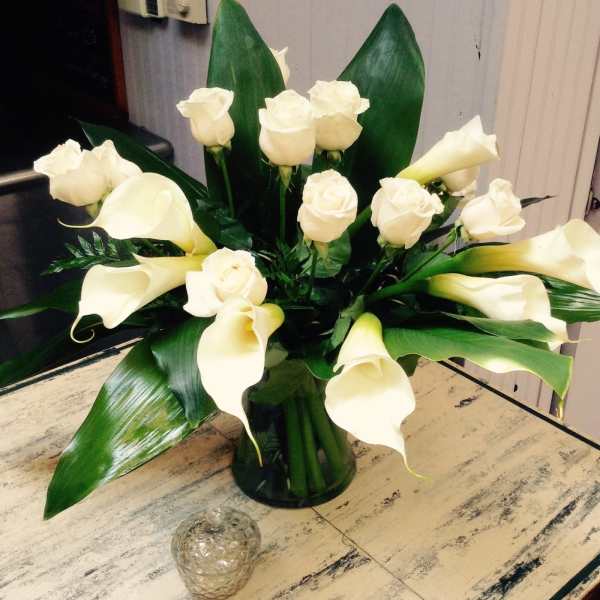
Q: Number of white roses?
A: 11